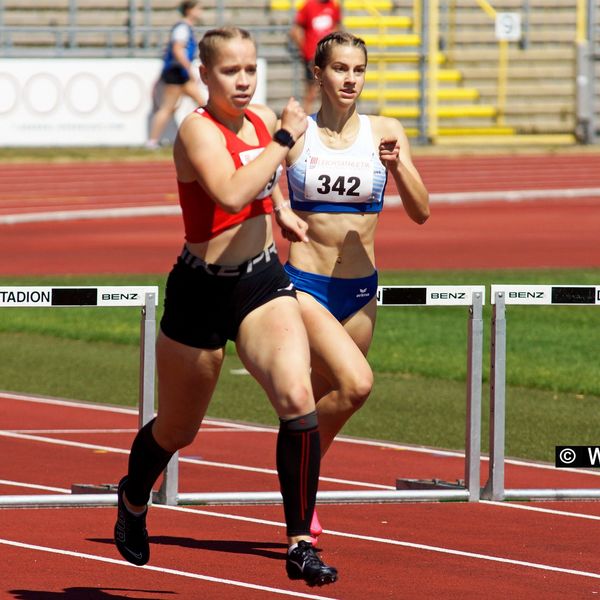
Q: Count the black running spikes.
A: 2